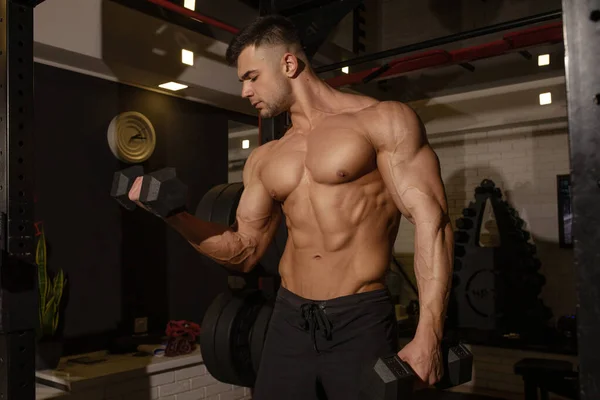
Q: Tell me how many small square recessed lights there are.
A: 7